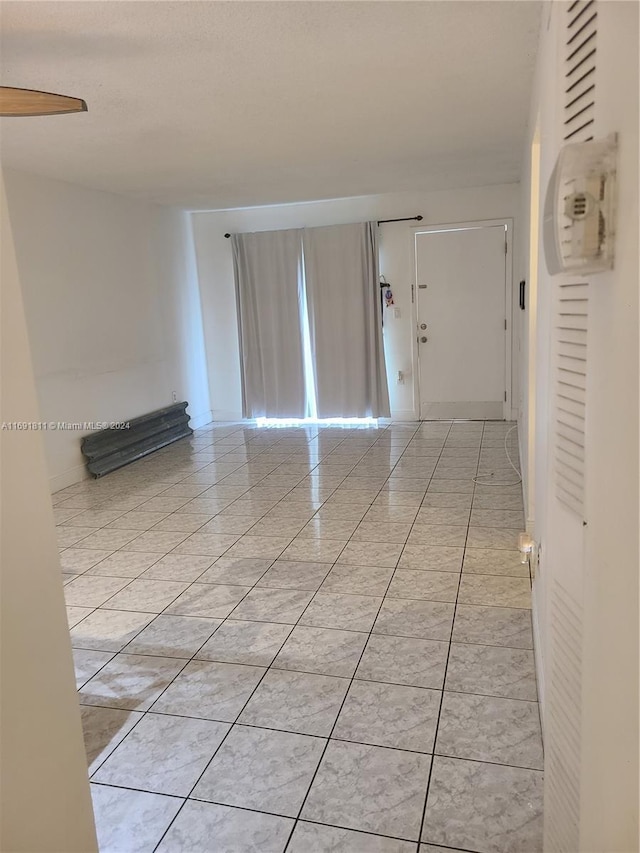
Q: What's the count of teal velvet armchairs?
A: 0